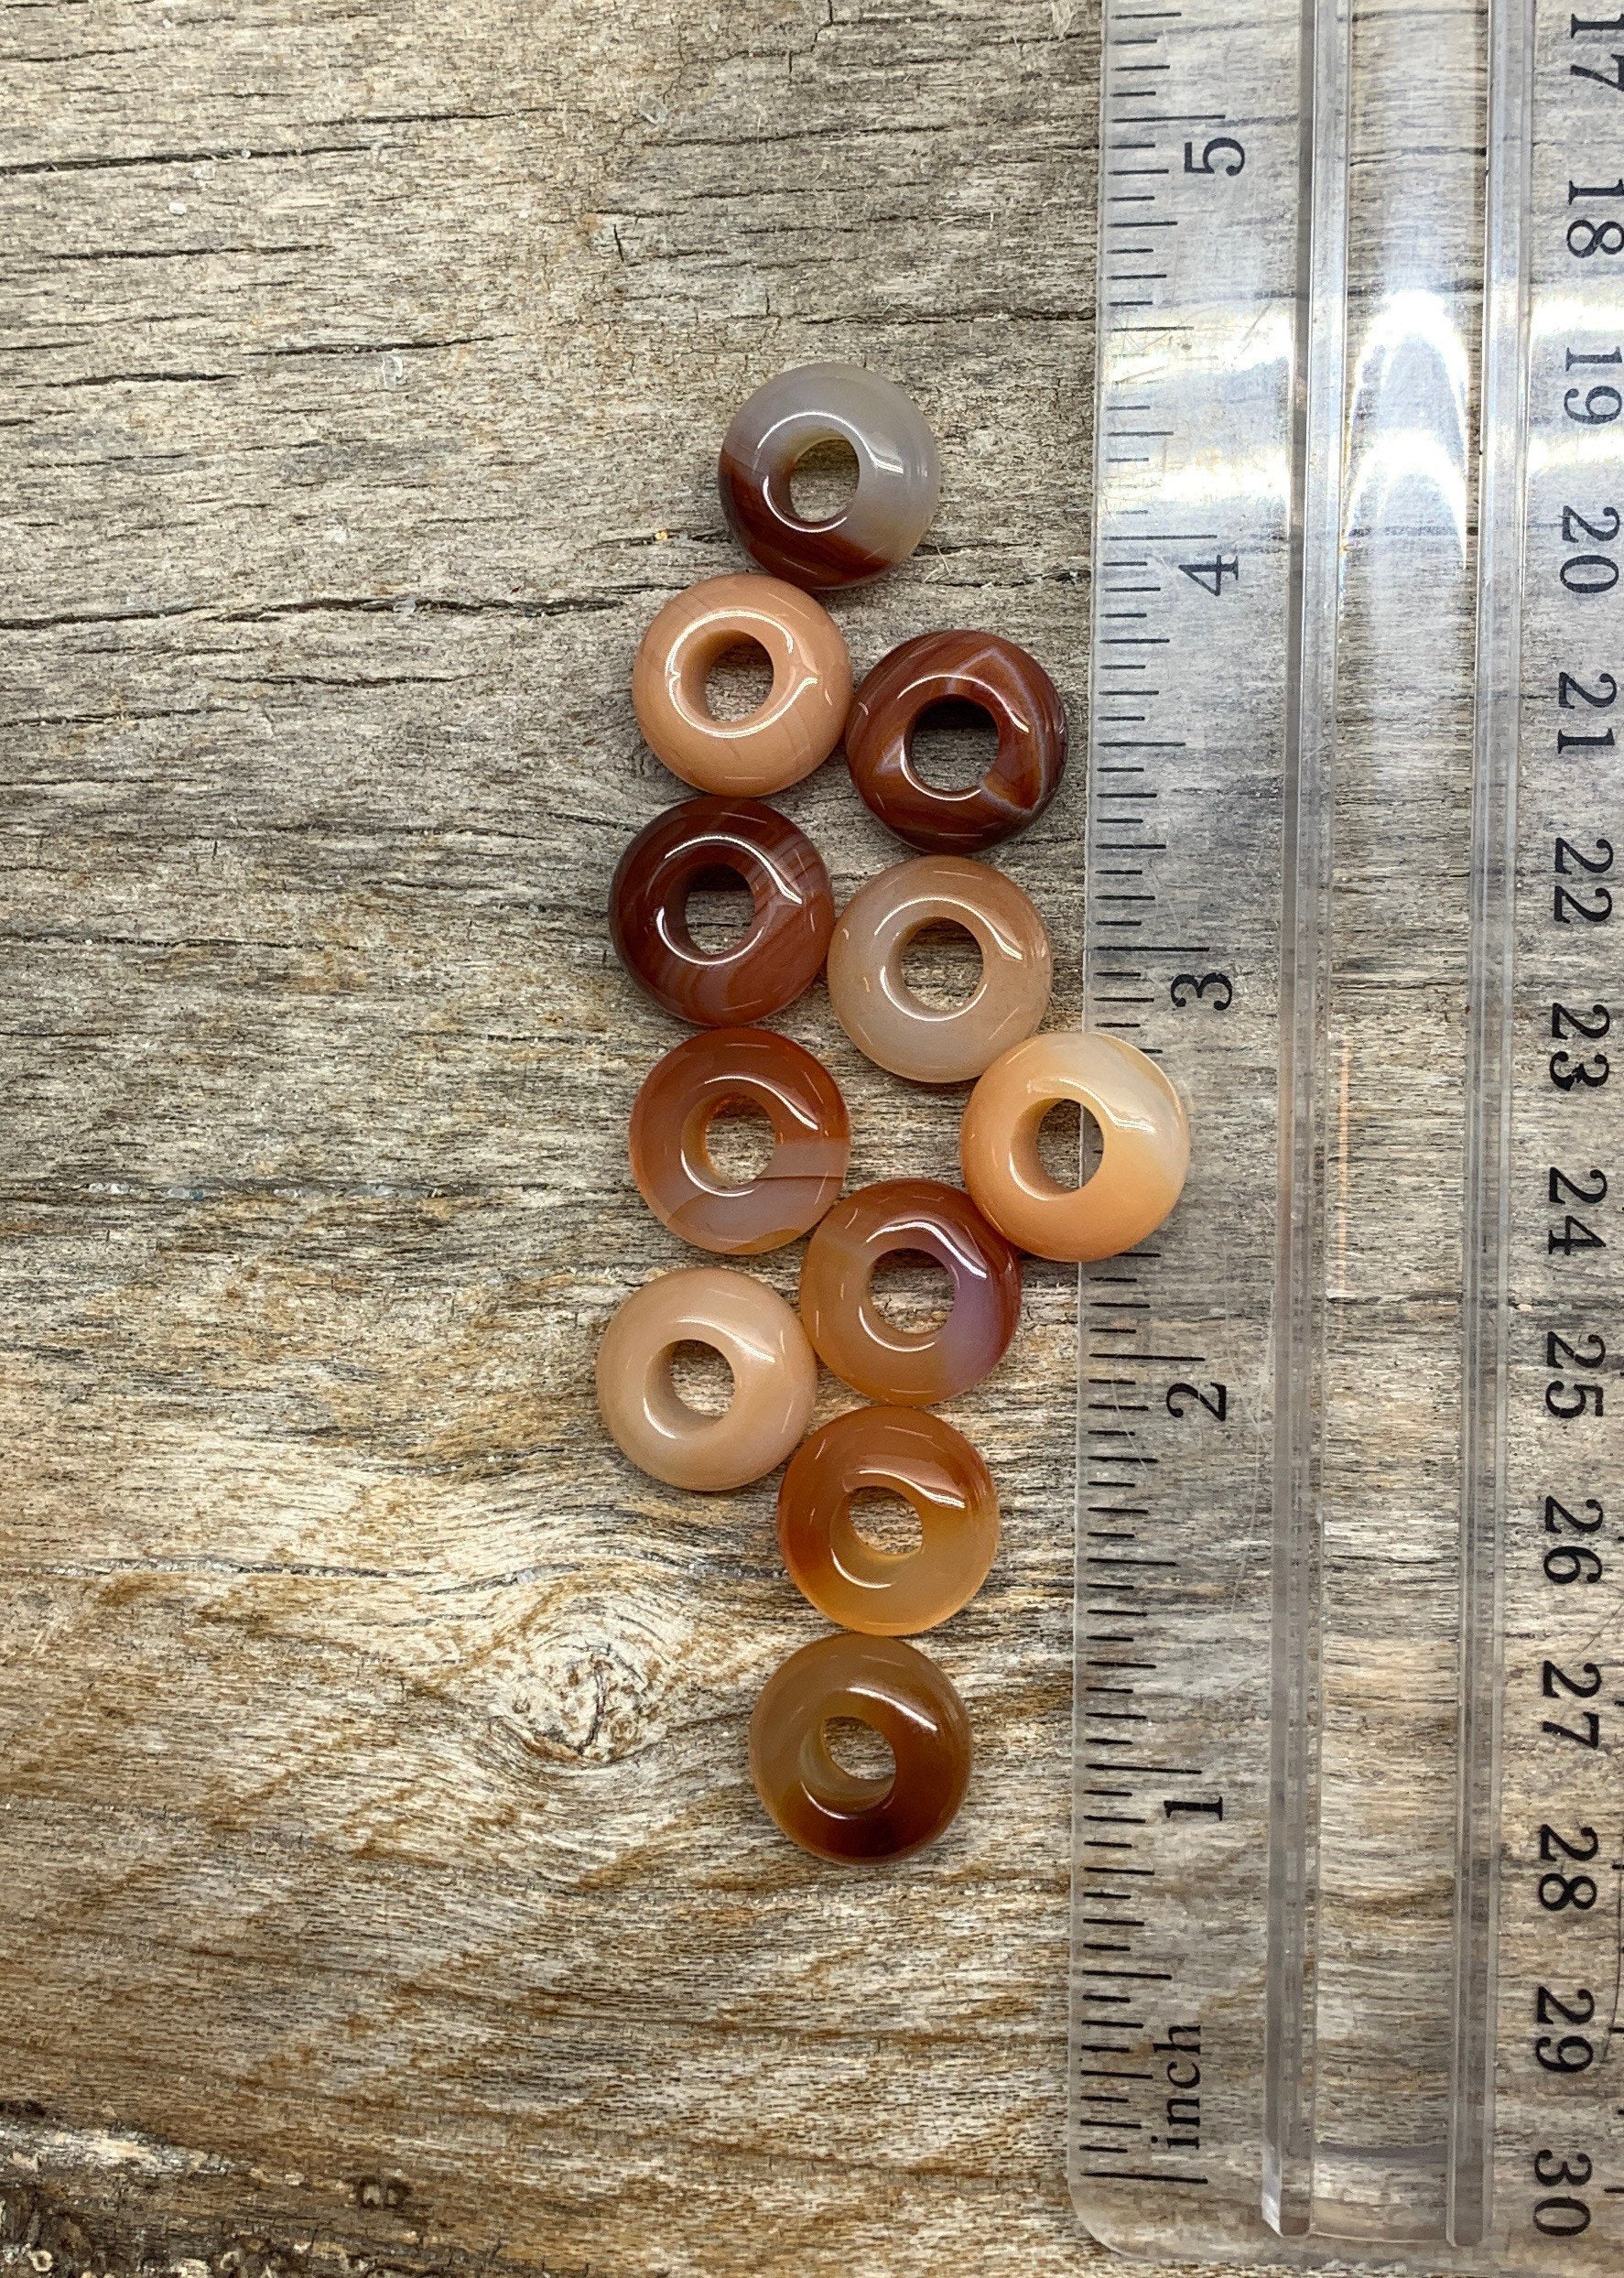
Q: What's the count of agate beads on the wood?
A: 11